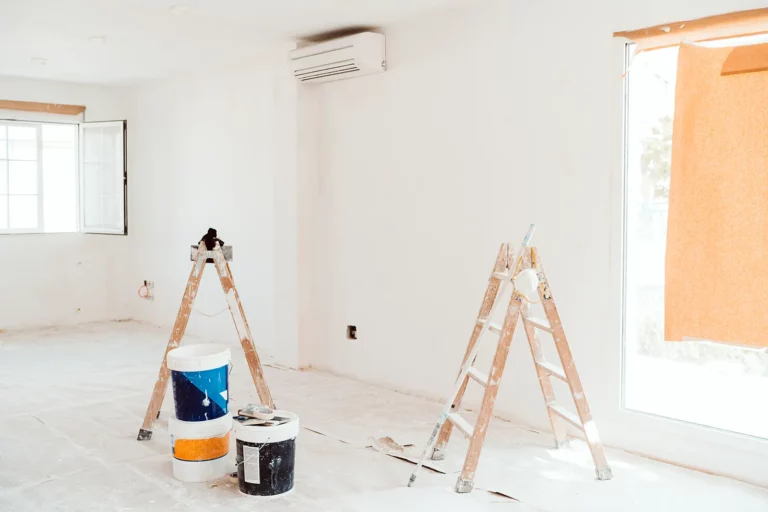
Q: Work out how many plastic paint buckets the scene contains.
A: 3